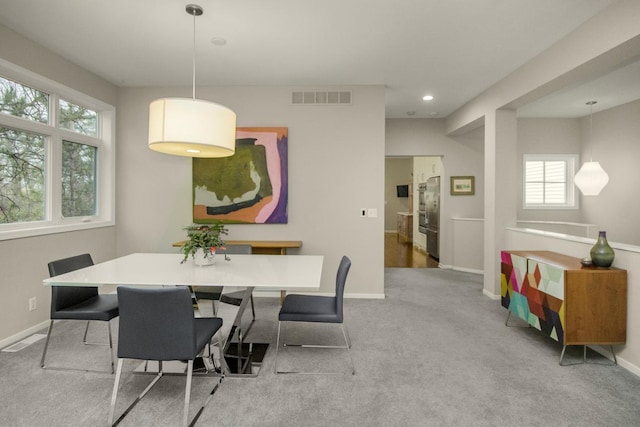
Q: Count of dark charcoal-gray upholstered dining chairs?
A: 4